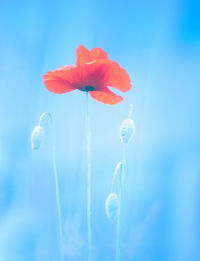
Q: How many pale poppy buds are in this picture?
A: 3